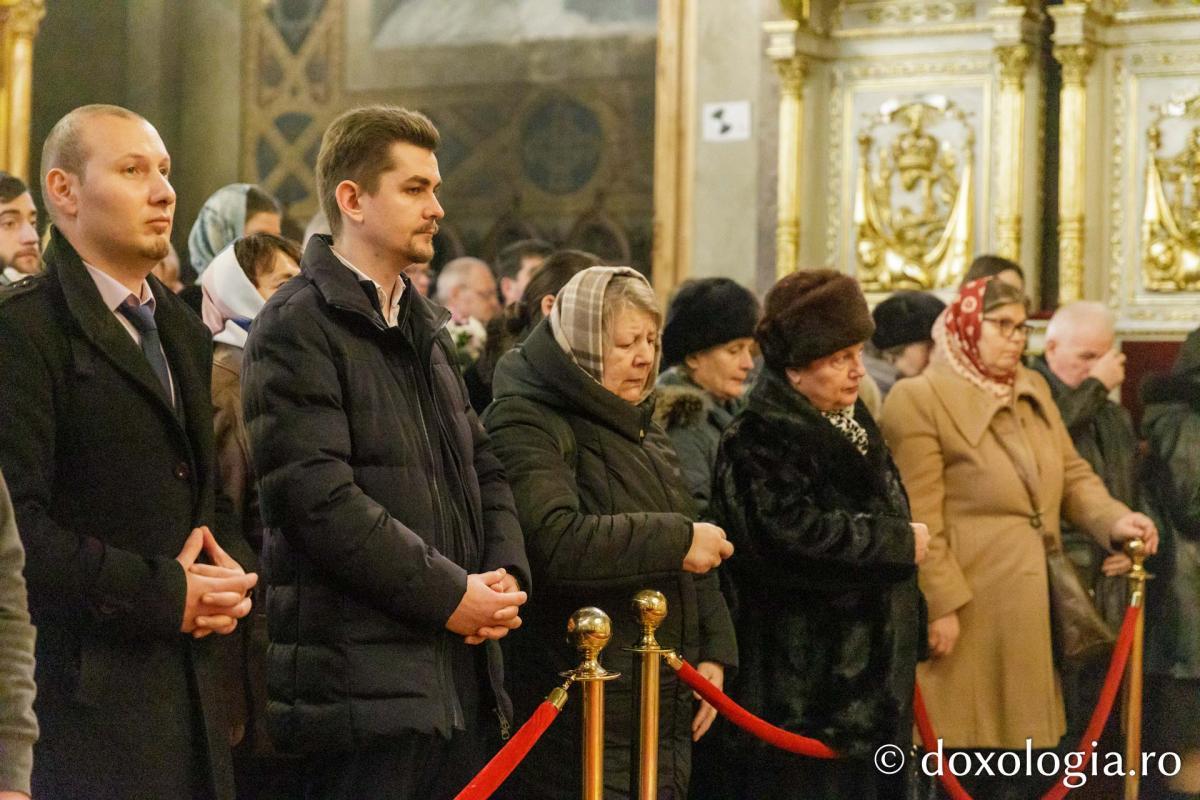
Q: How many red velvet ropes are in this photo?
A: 3